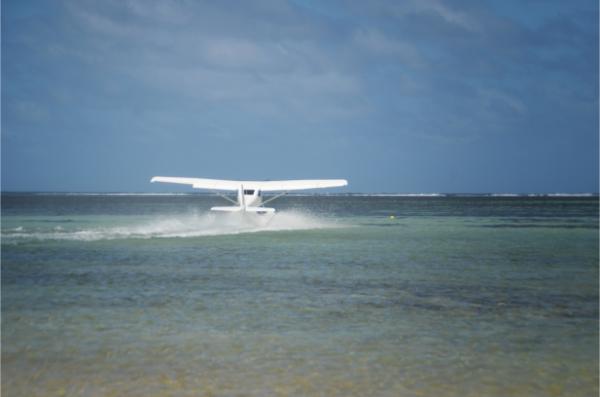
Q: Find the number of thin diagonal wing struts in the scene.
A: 2